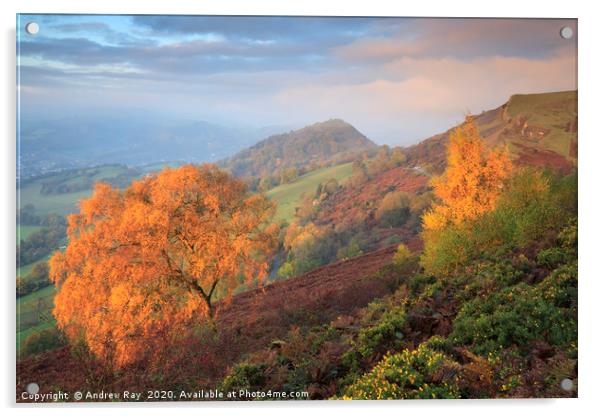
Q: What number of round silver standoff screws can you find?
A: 4